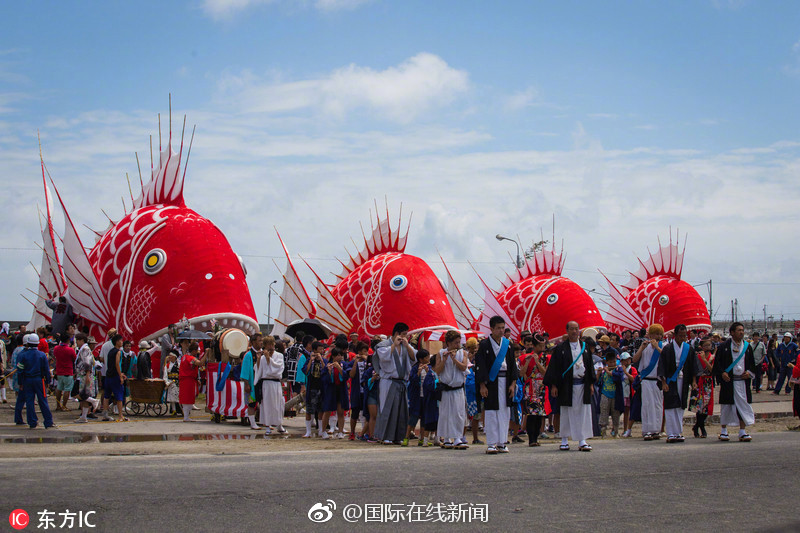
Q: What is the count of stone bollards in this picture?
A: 0